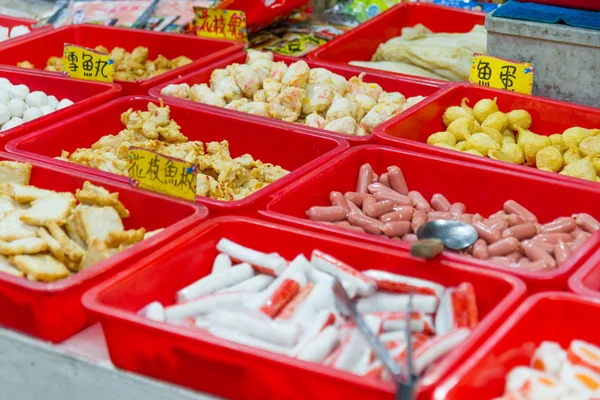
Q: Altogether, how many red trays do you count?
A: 12